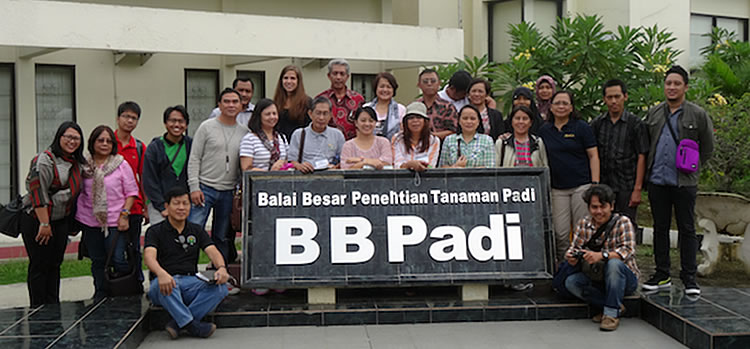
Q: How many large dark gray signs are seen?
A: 1